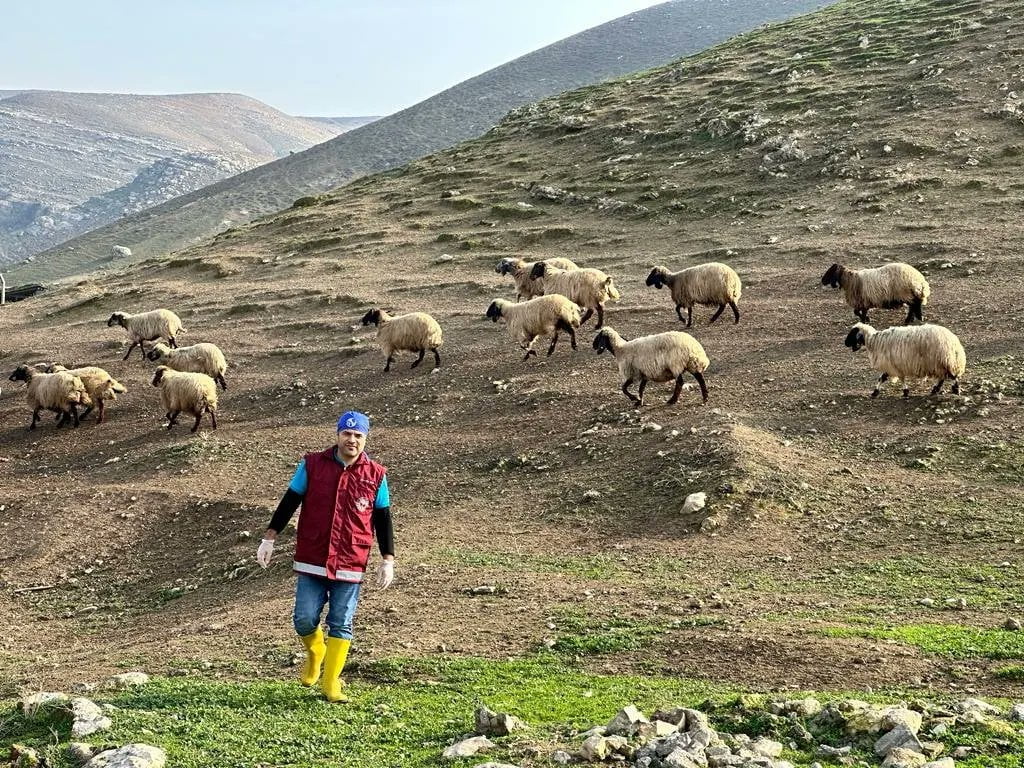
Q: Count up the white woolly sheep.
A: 13